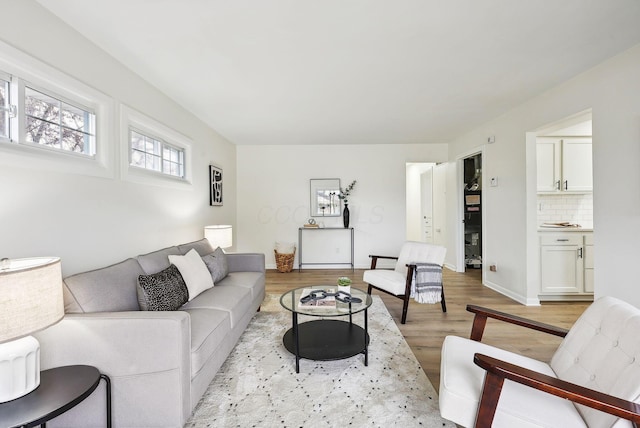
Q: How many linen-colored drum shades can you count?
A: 2